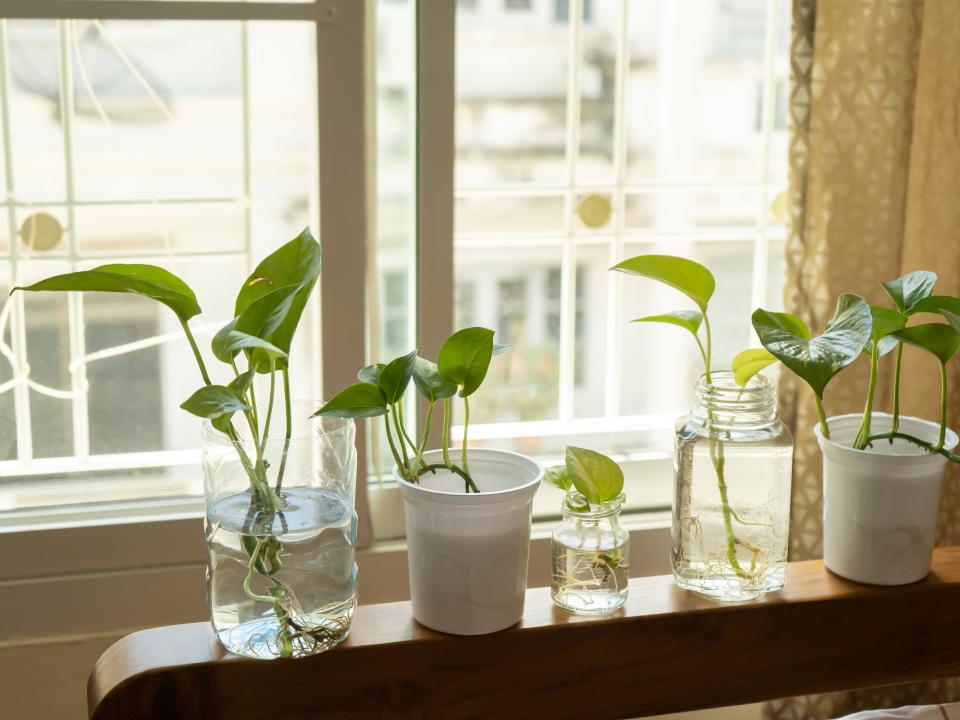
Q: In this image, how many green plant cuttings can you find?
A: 5